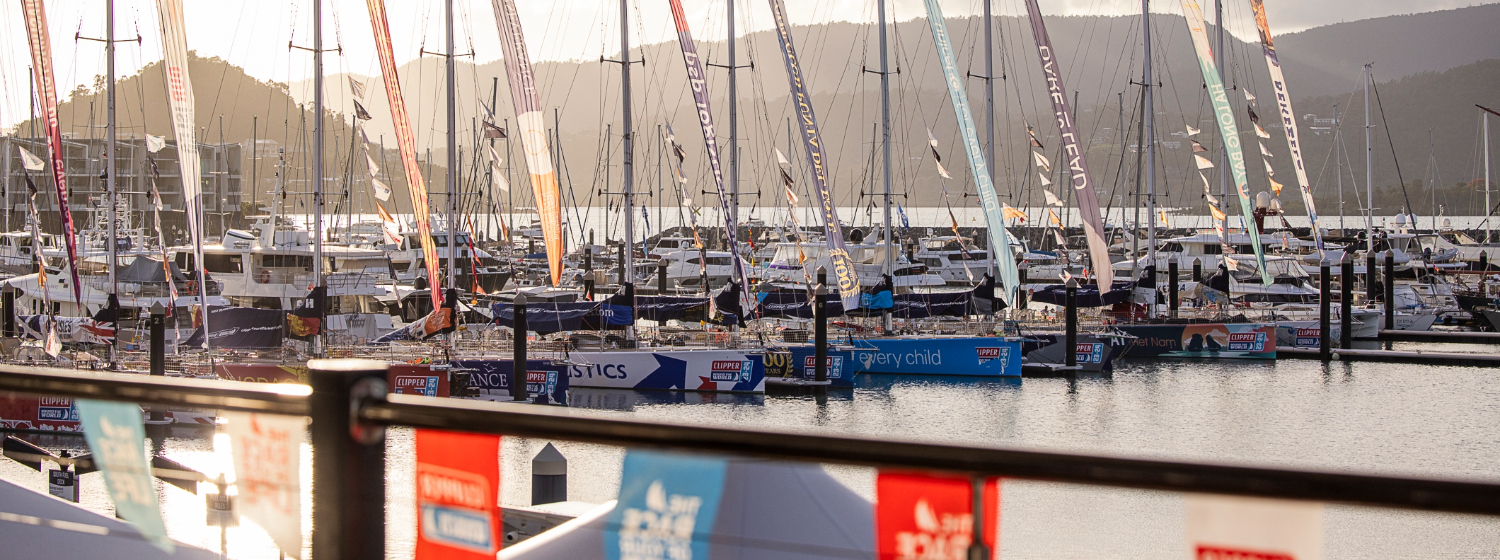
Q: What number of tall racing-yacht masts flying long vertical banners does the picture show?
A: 10